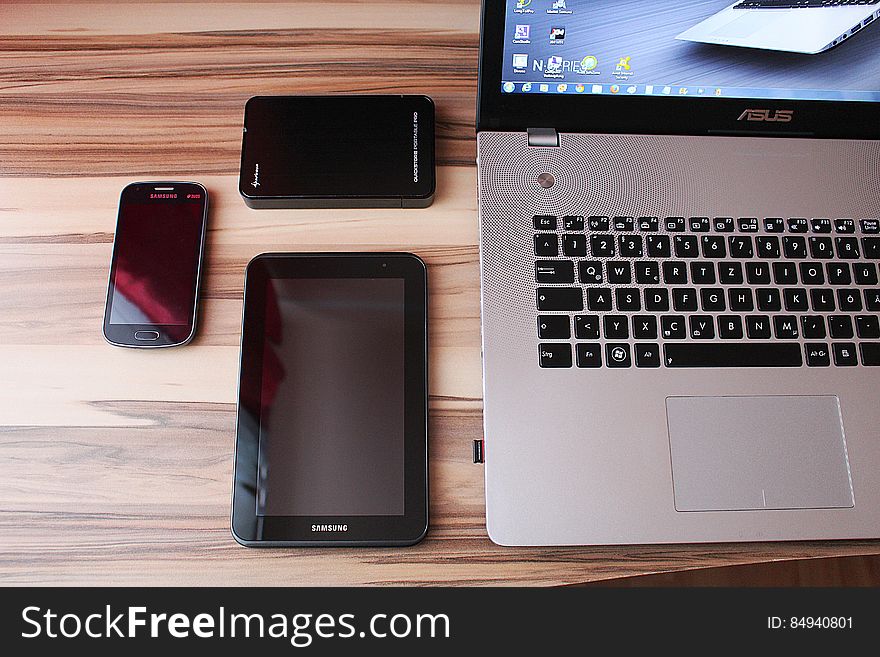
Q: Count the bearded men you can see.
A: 0